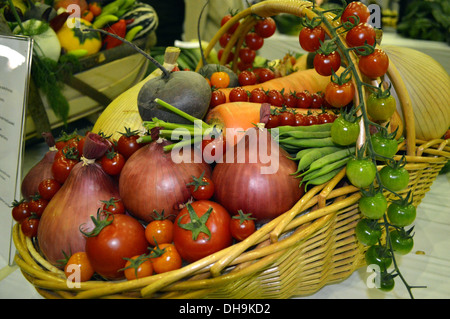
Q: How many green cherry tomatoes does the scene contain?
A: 11